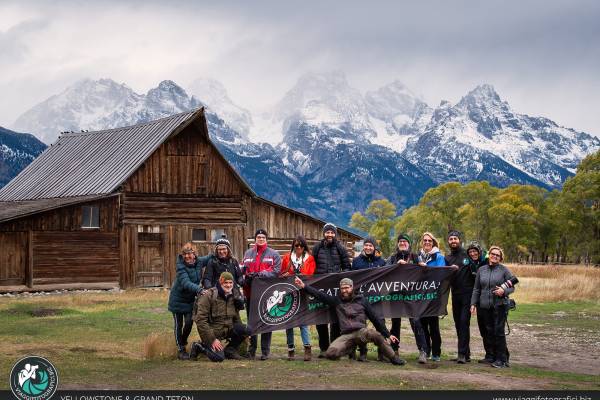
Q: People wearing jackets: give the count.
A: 13